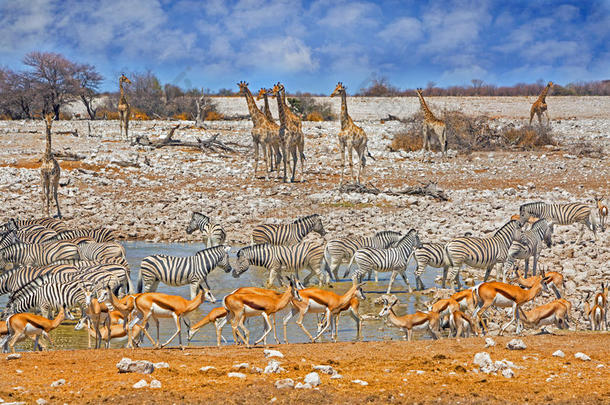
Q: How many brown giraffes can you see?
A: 9